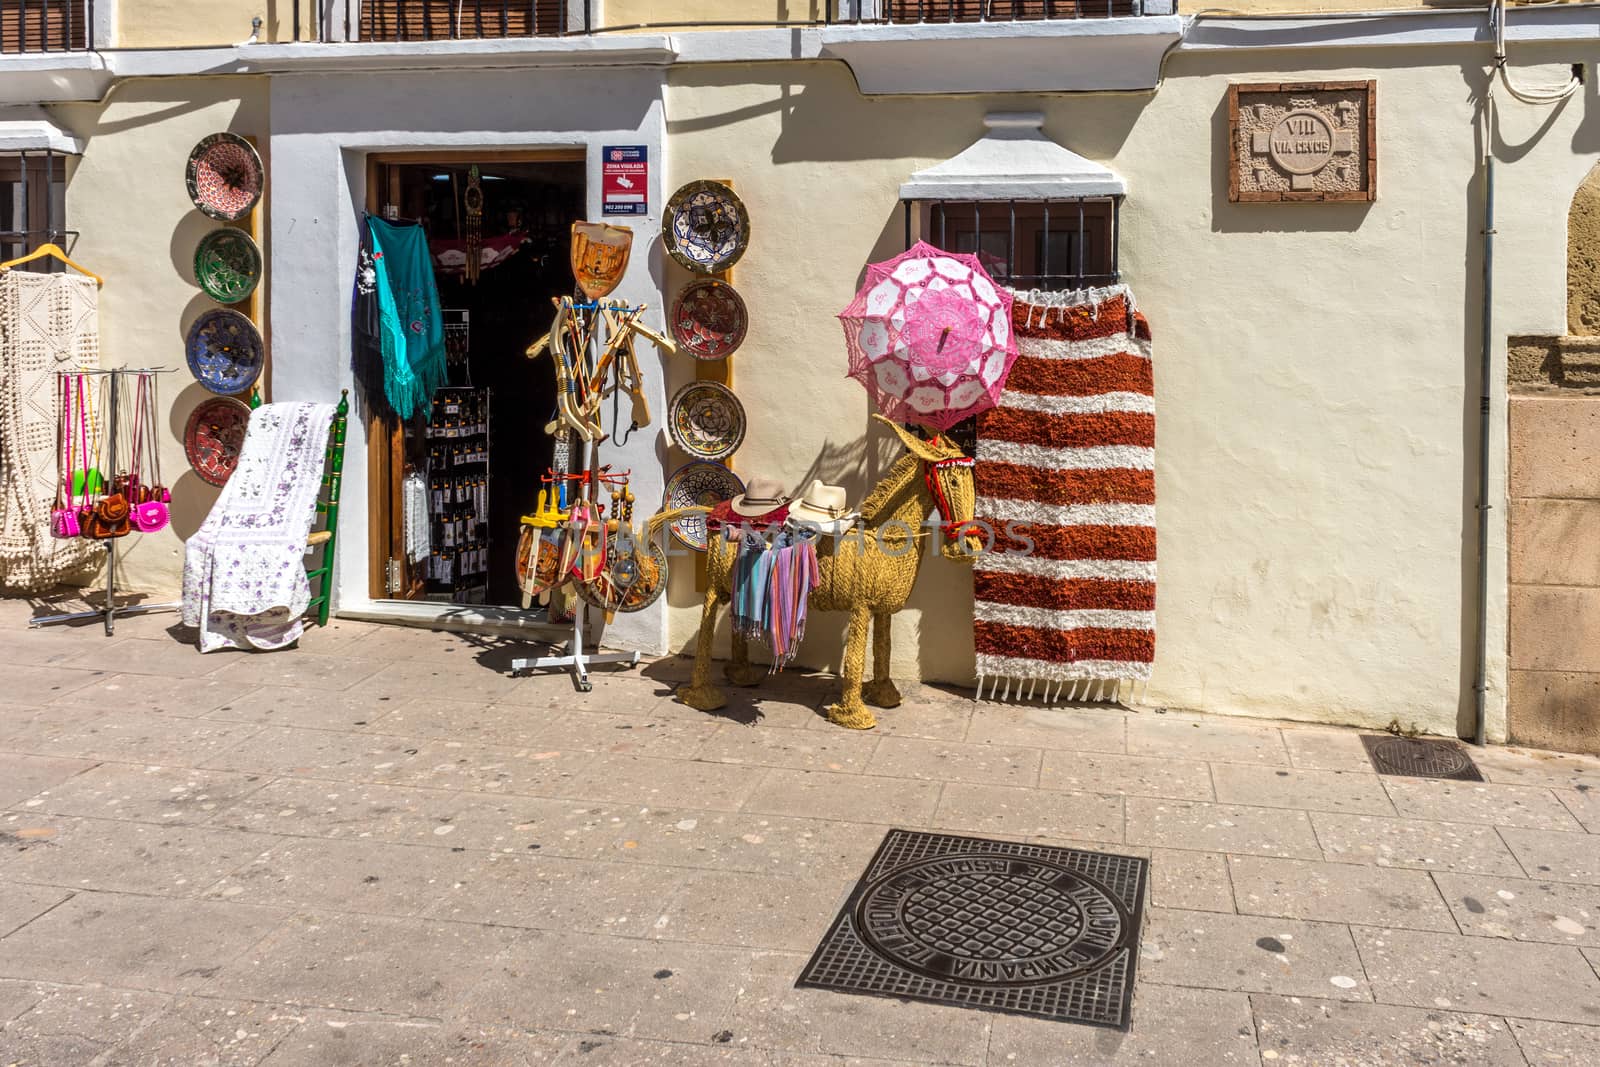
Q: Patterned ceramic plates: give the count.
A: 8